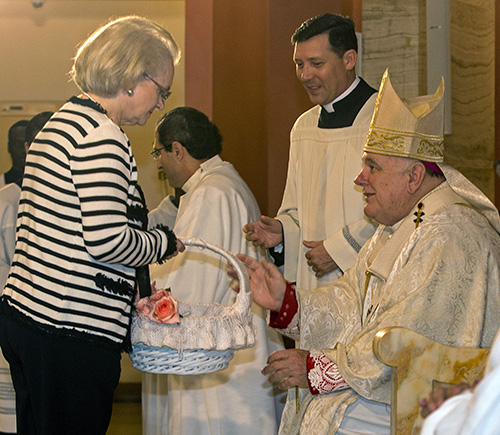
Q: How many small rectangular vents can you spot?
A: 1